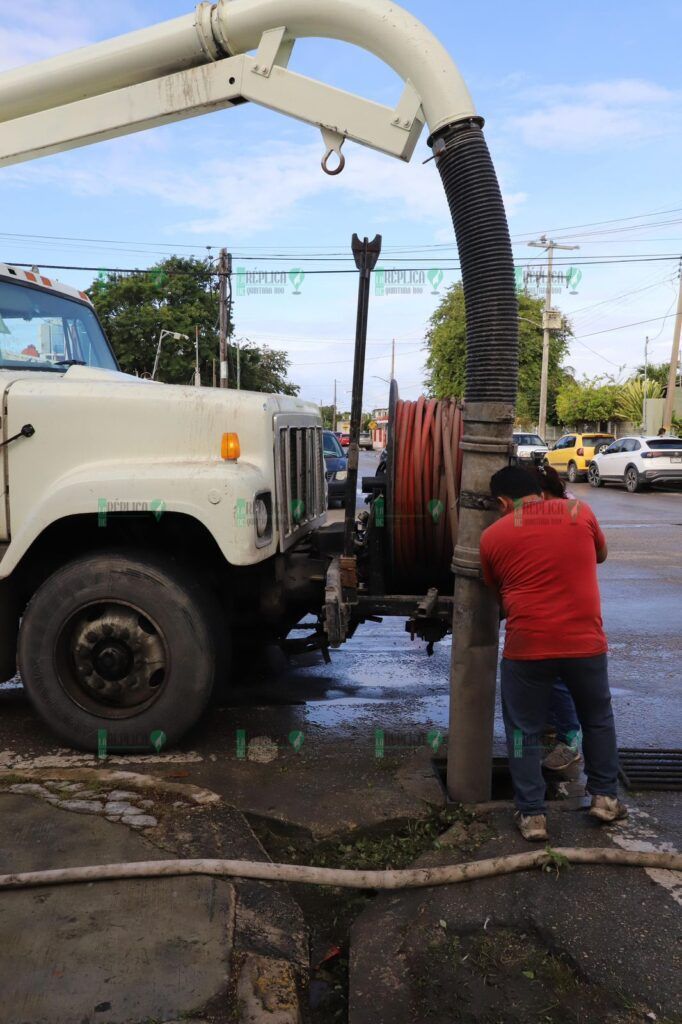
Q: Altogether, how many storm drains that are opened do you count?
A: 1